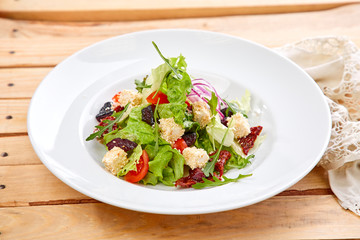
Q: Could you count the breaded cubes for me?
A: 6